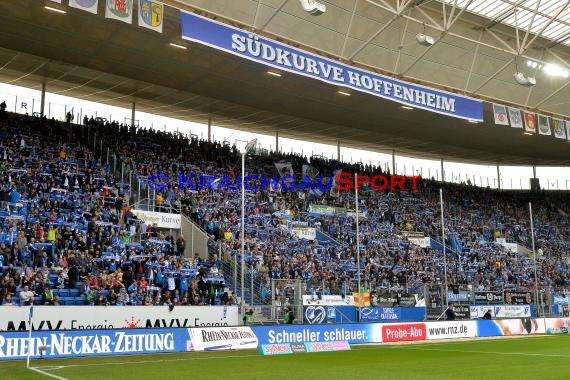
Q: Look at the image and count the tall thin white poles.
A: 4